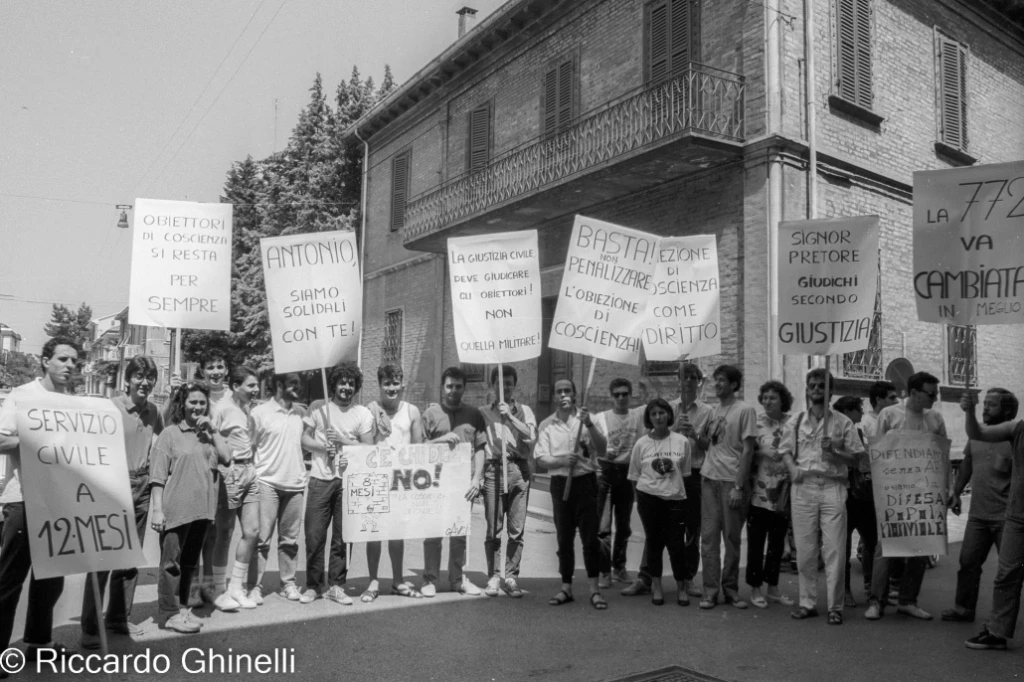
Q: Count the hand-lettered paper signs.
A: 10